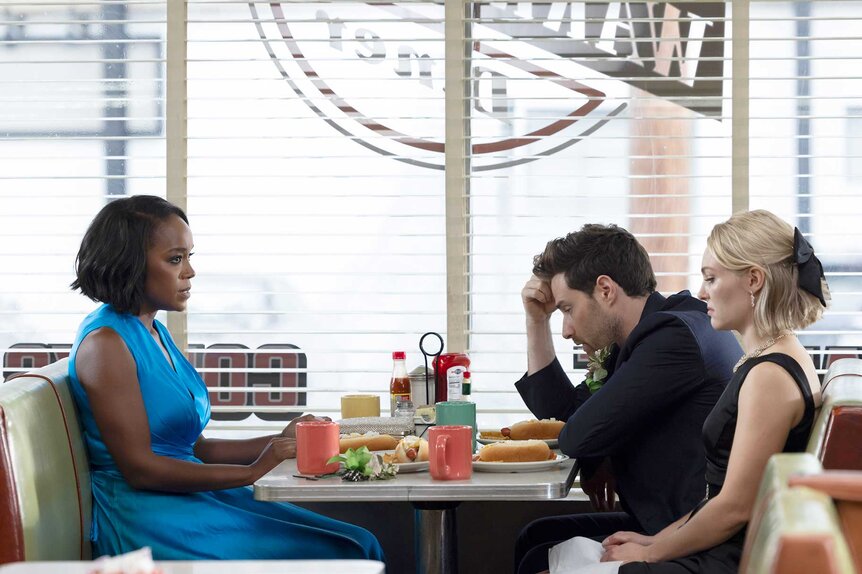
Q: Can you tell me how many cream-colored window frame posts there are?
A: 3